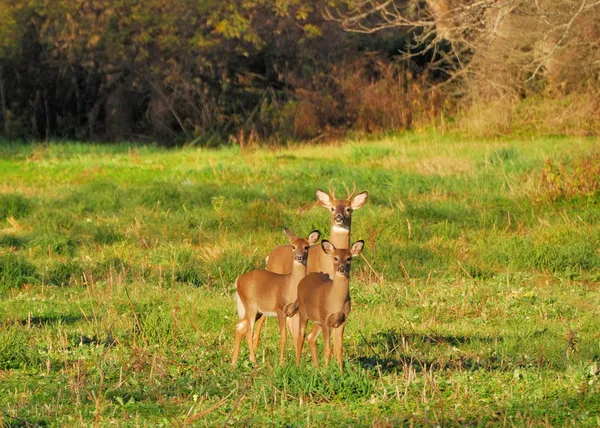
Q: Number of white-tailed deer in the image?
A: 3